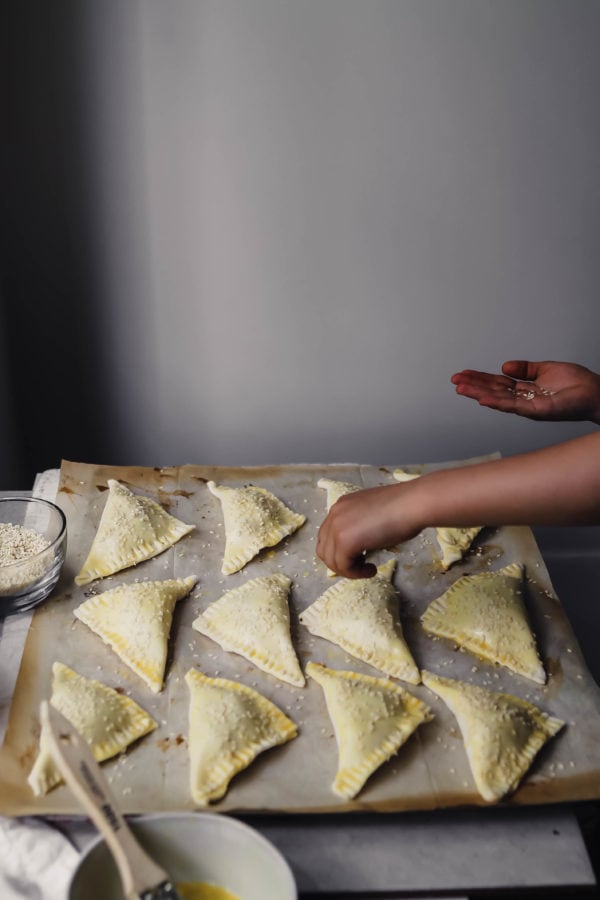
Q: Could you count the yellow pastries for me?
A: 12